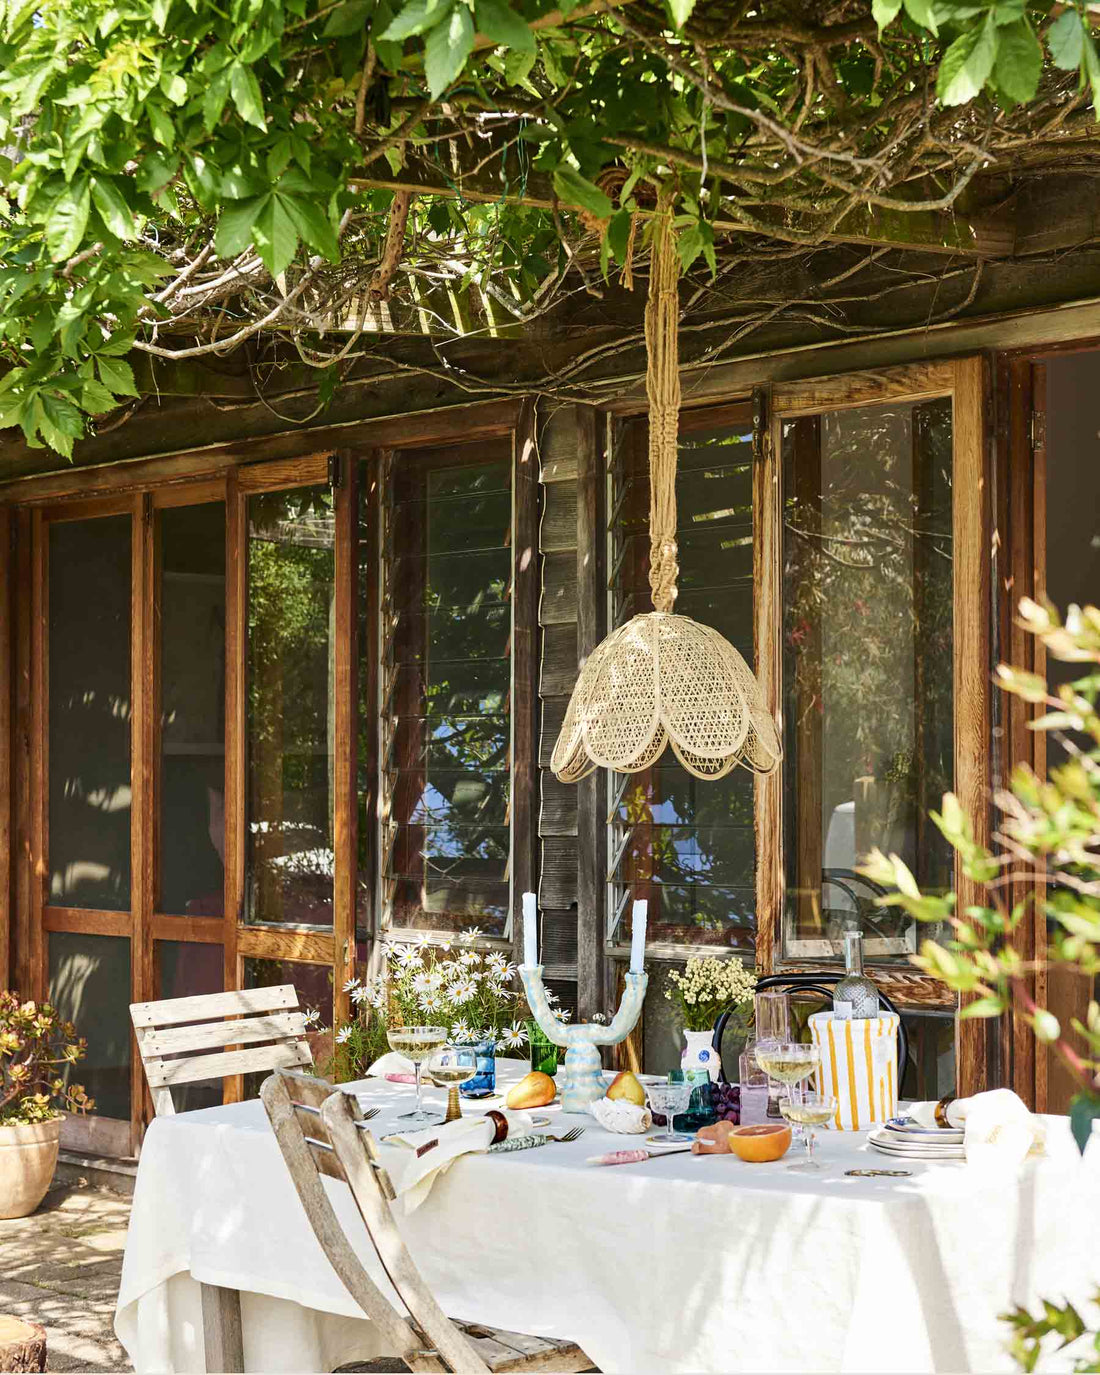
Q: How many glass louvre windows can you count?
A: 2